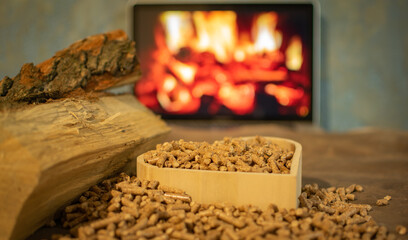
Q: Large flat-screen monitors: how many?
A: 1